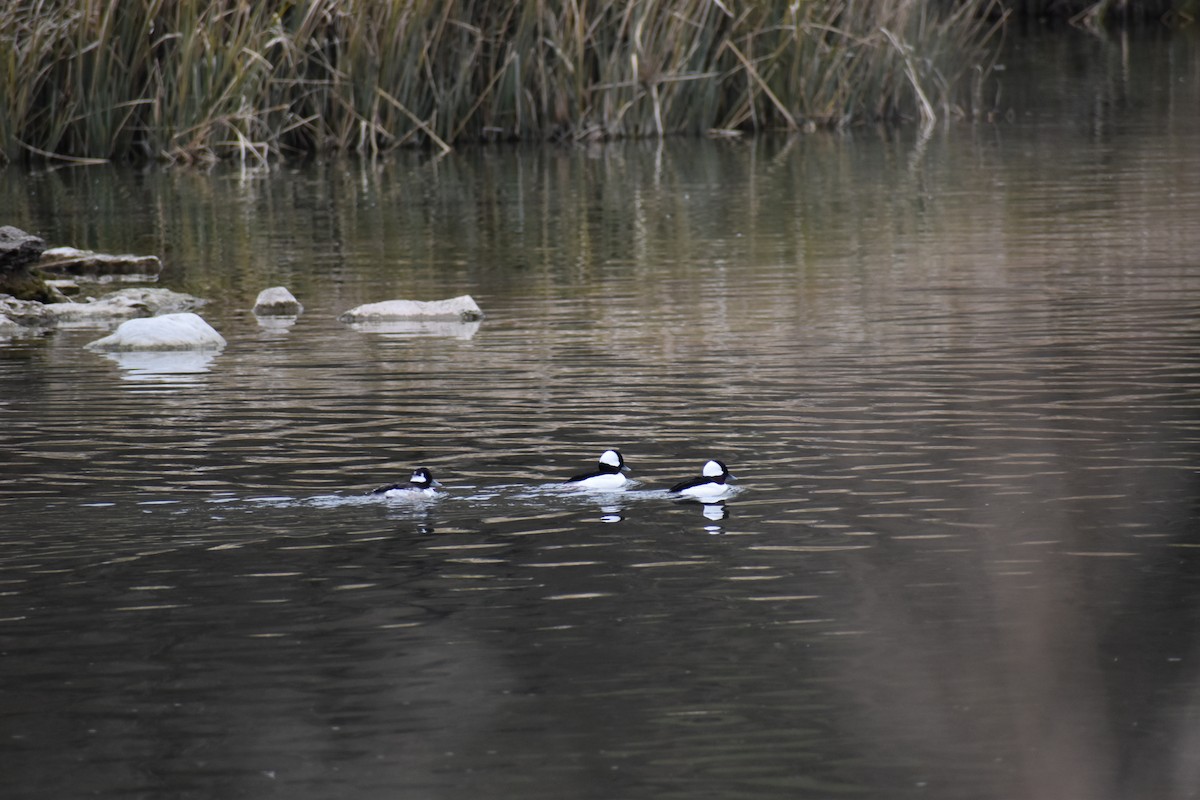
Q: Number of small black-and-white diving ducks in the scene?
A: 3